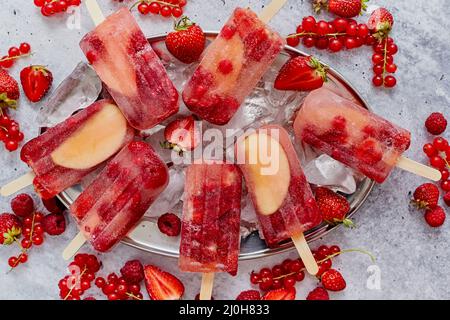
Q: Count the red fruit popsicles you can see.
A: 7